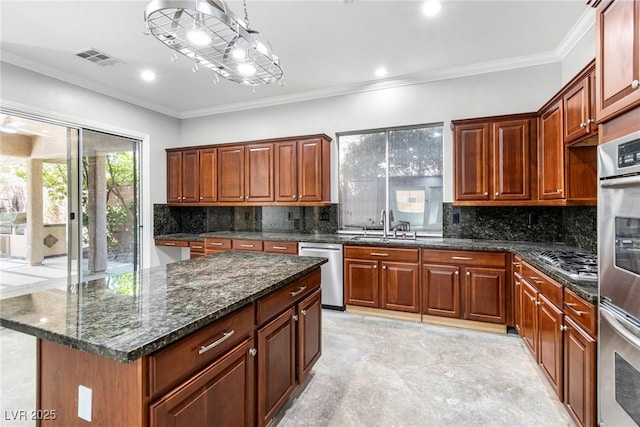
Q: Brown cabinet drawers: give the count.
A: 12